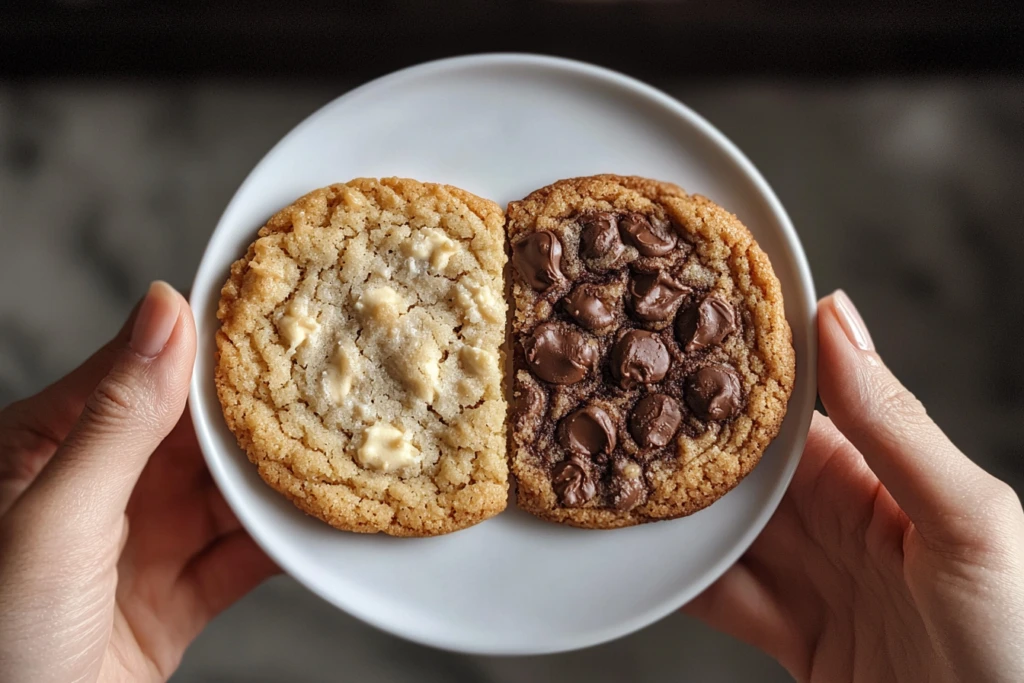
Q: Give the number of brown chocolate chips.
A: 14